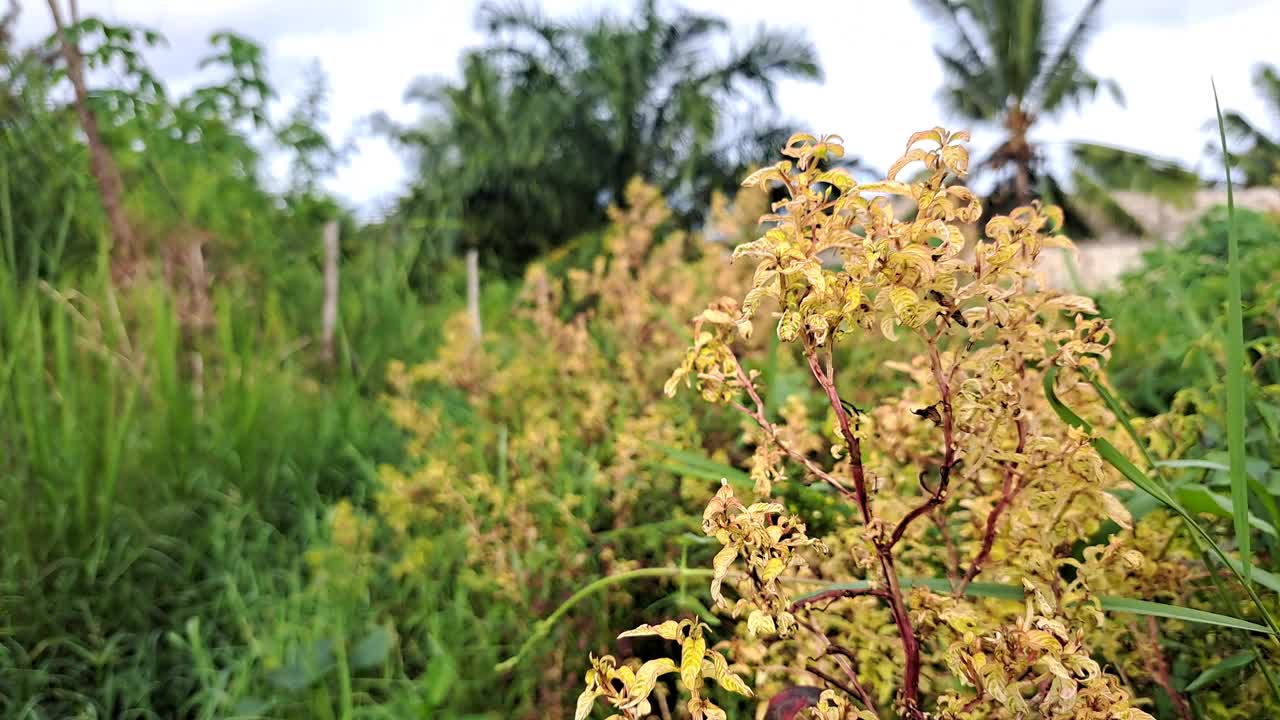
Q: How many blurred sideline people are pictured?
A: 0